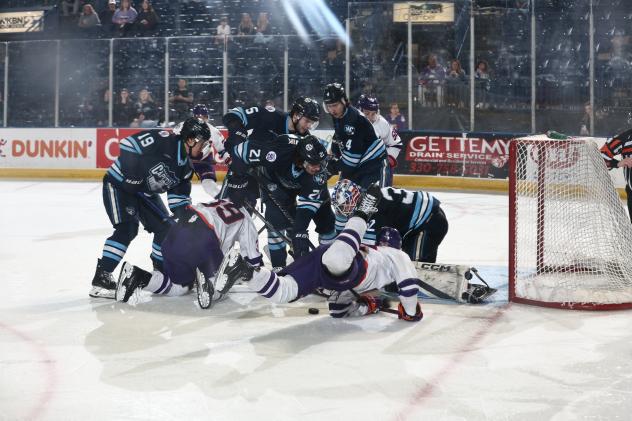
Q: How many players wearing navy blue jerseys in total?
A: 5